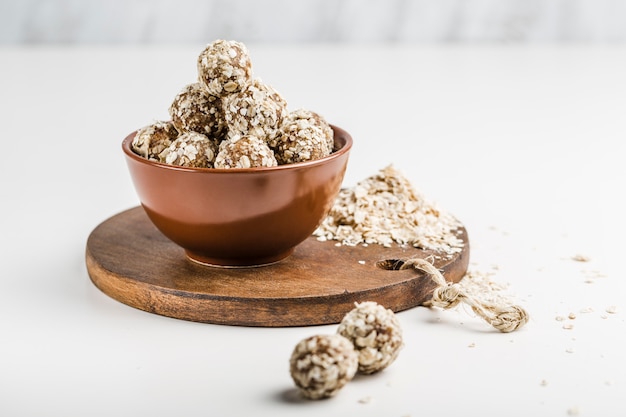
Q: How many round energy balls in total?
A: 9